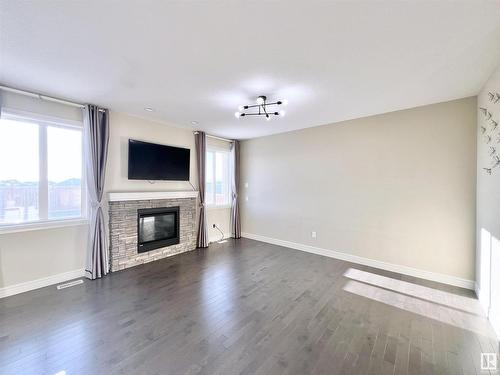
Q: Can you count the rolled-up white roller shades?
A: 0